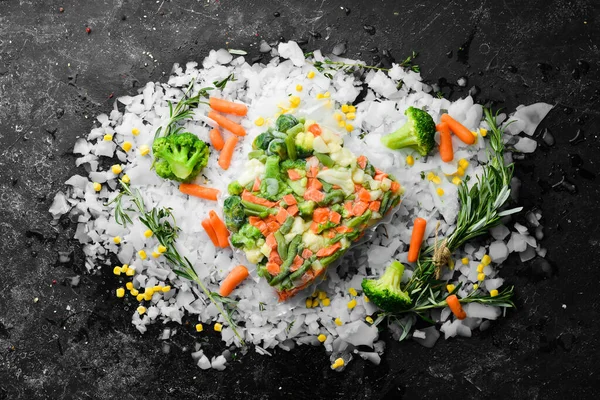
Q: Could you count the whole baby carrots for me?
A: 12